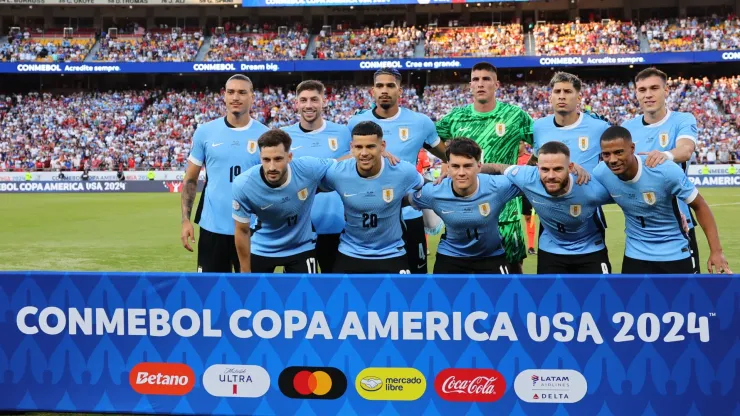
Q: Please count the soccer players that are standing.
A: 6